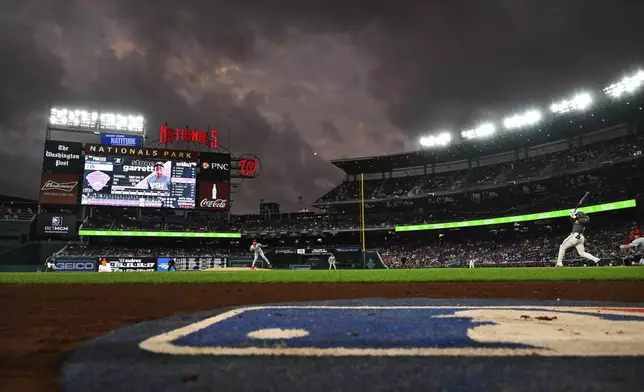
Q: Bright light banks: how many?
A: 6